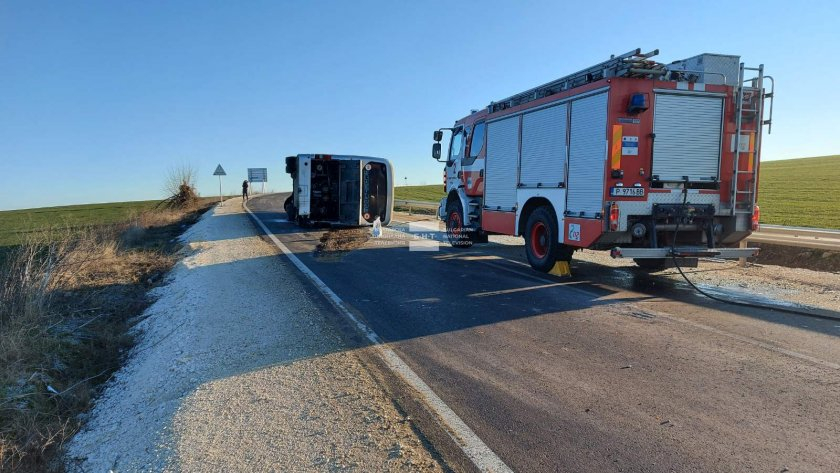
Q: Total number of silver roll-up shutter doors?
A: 4